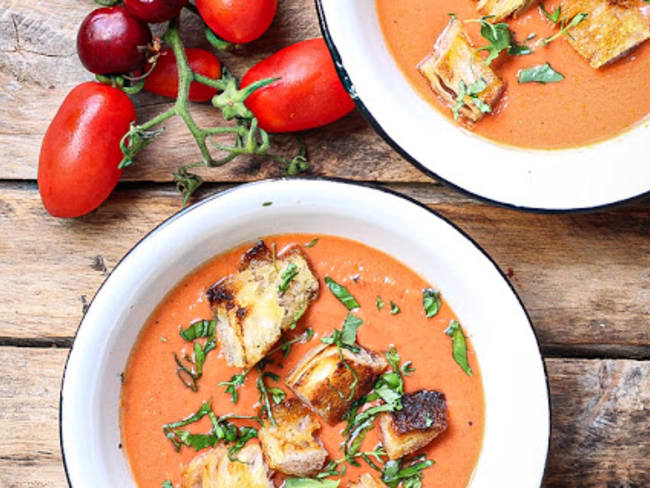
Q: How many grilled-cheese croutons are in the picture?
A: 9